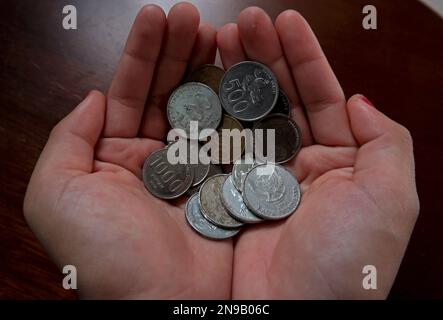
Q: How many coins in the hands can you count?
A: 14